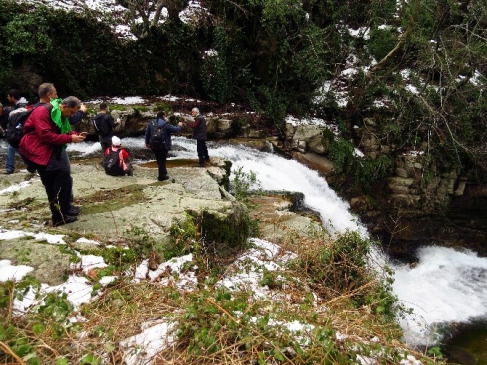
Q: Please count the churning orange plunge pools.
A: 0